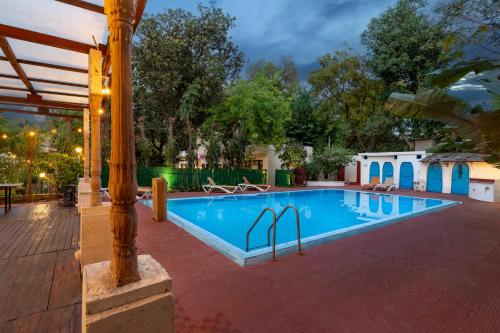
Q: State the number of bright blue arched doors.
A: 5